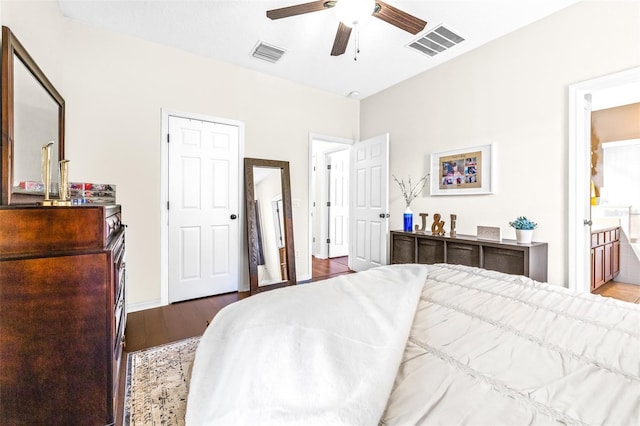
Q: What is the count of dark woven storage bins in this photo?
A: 4